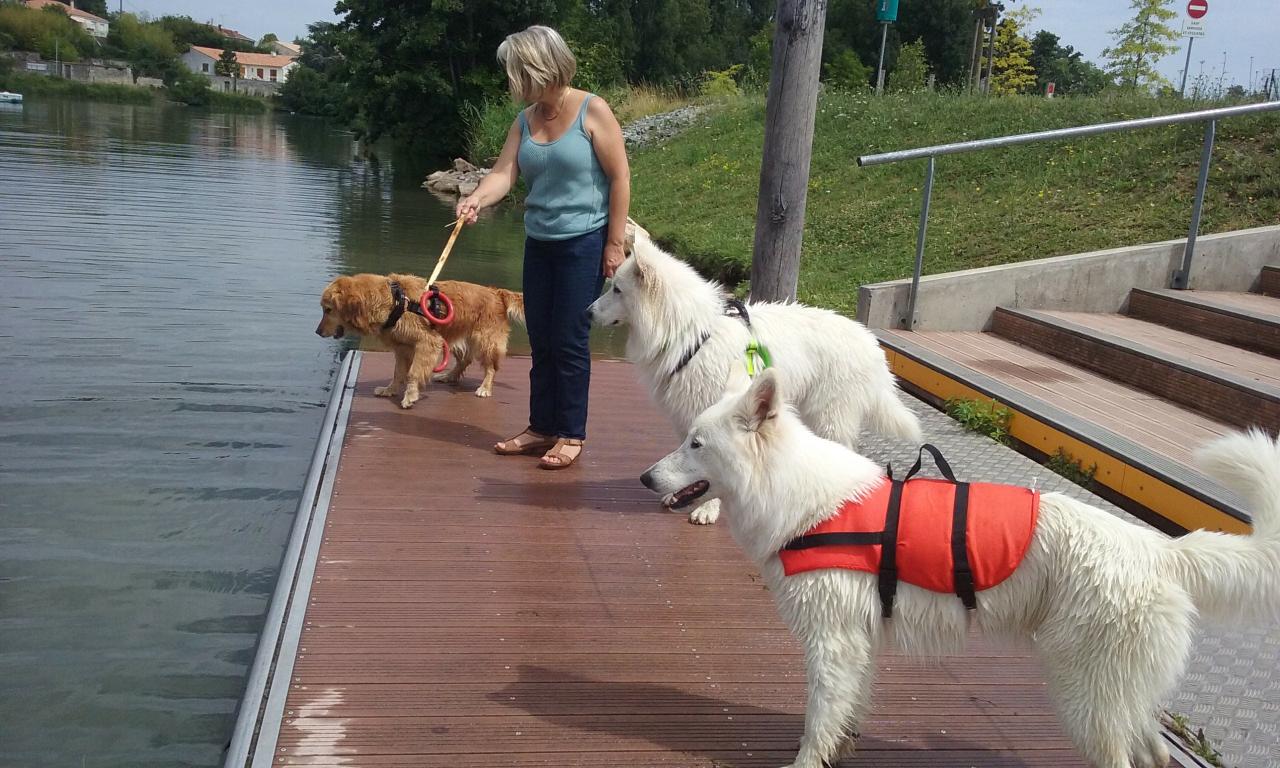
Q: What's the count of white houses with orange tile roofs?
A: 2